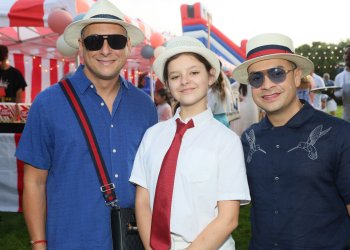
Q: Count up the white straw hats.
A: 3